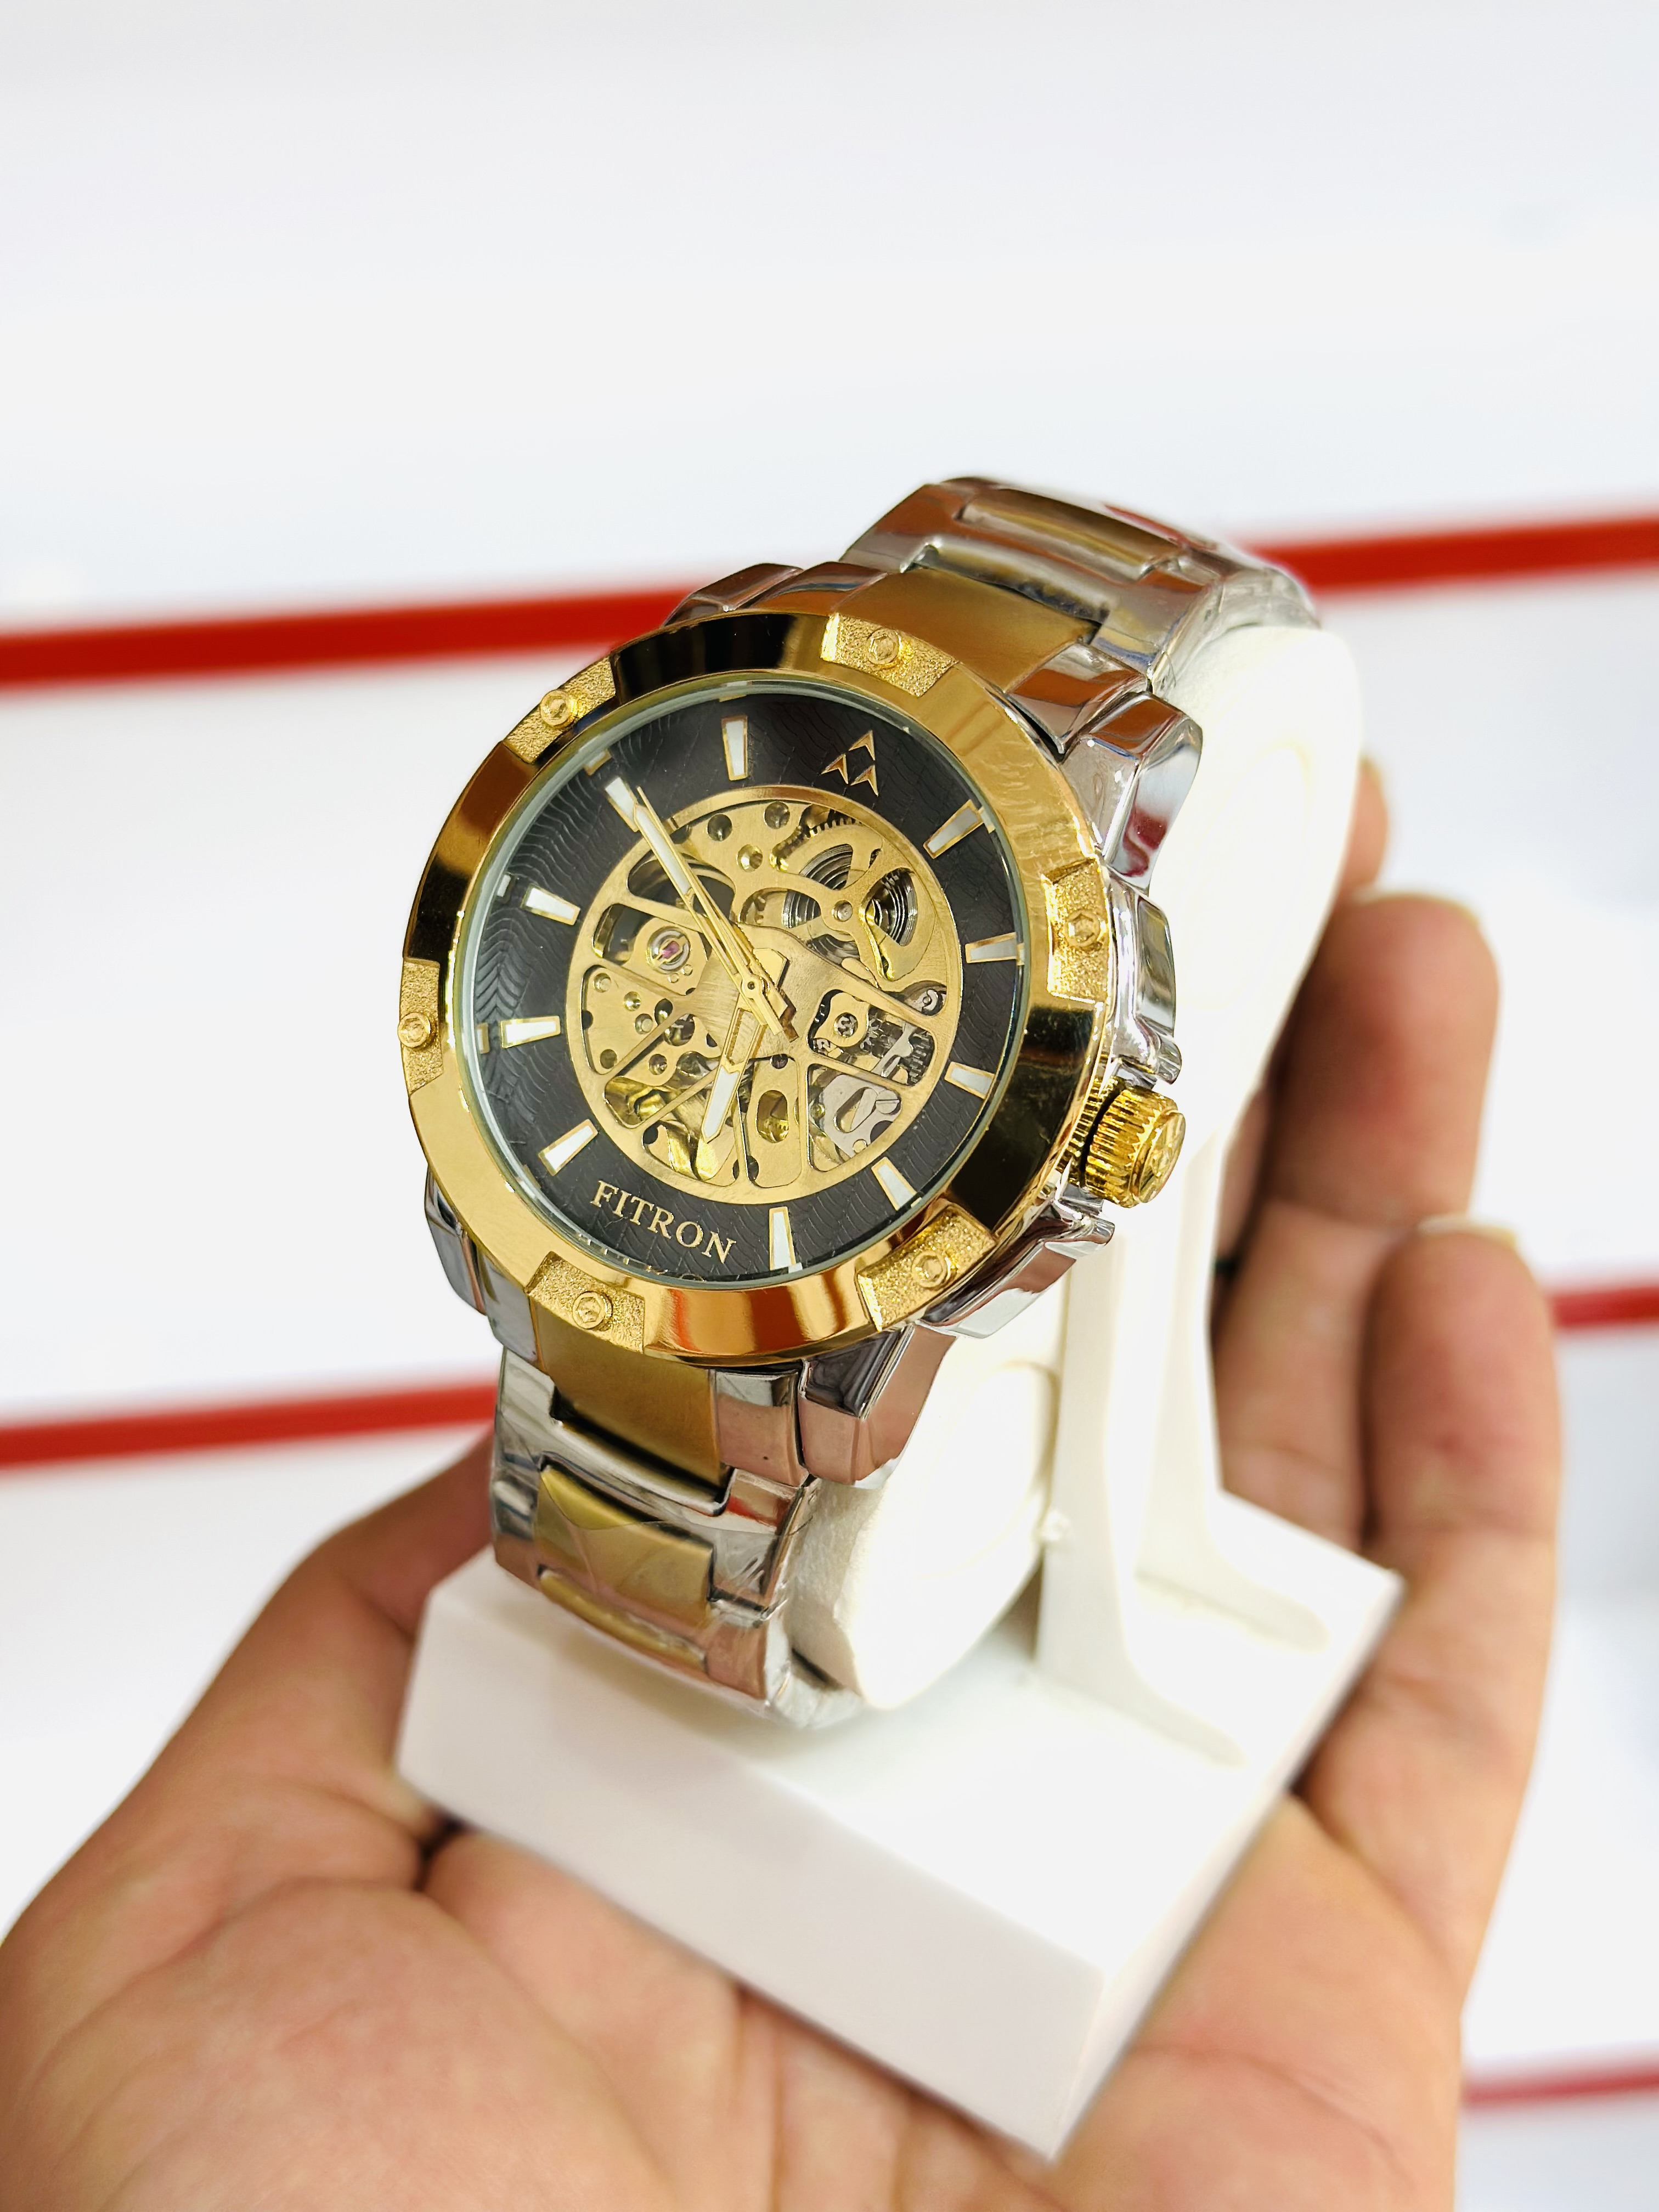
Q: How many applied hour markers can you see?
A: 10